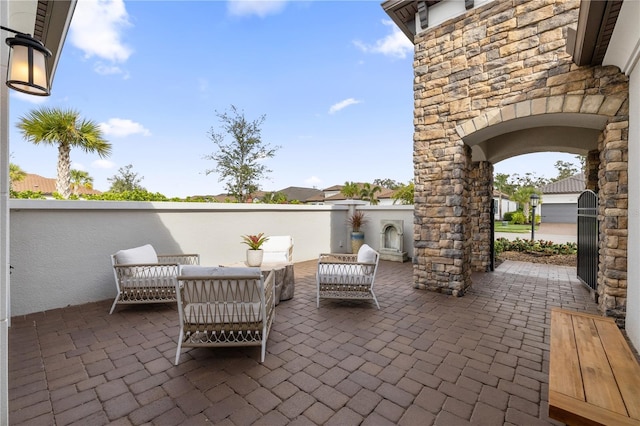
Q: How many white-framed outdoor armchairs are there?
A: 4